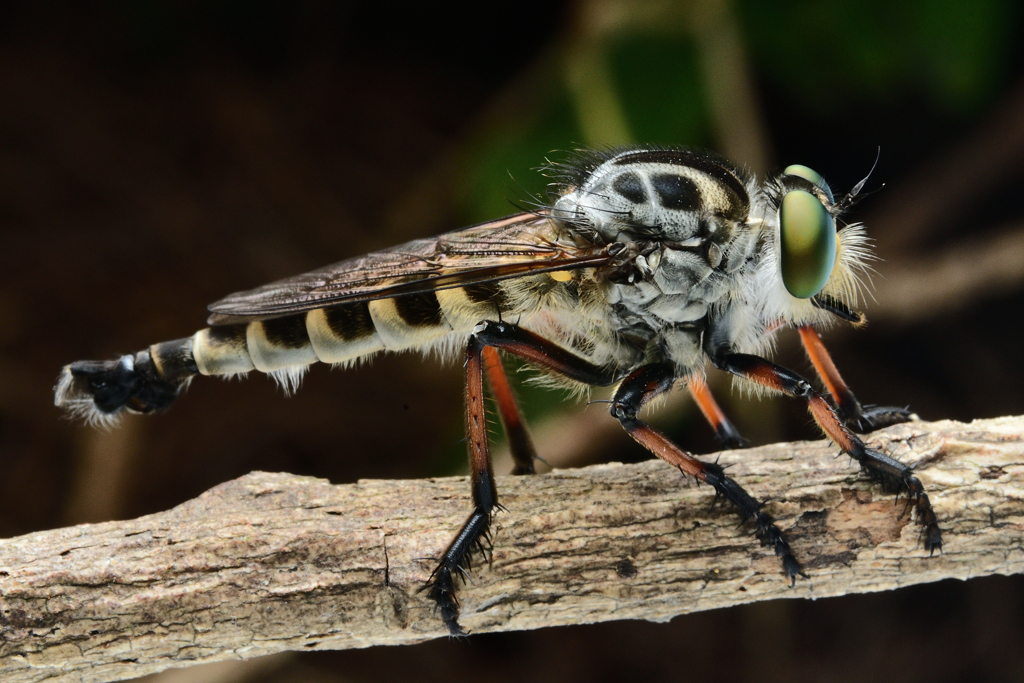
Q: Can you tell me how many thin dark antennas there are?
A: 2